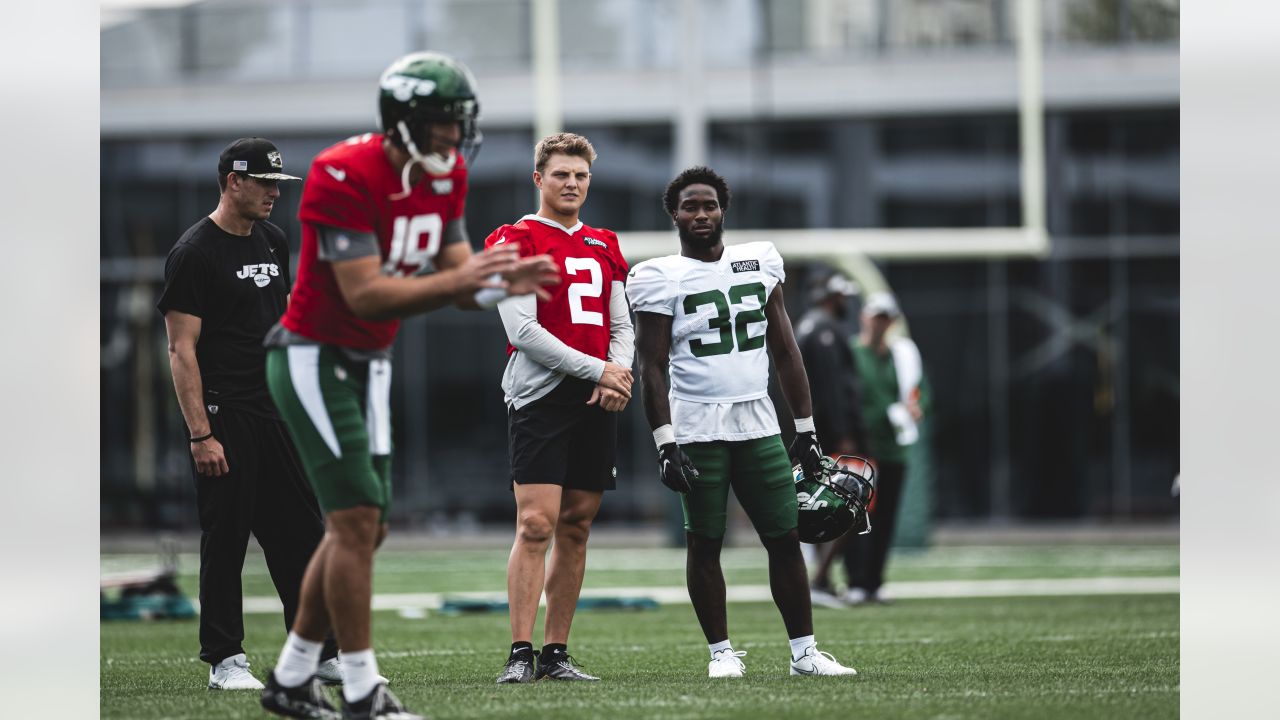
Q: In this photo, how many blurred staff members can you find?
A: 2